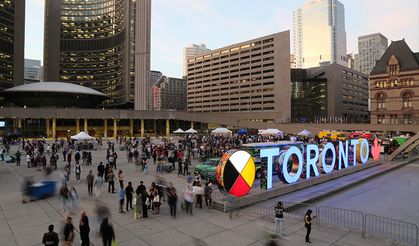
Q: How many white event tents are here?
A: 6